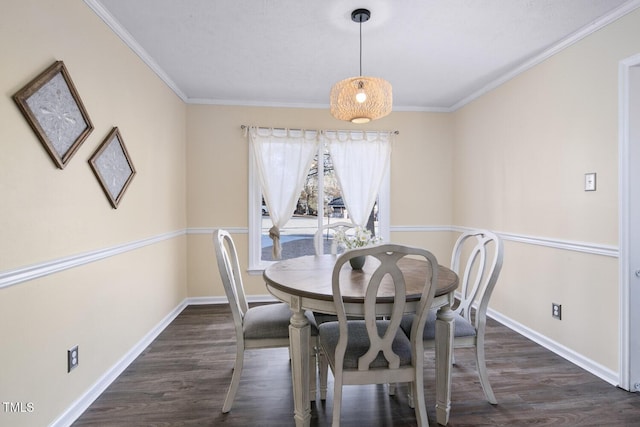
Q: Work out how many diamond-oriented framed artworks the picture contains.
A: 2